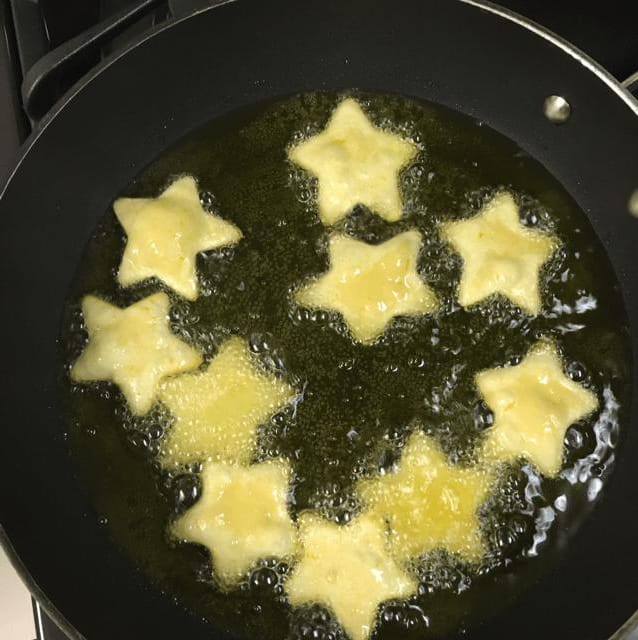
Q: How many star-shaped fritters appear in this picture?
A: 10